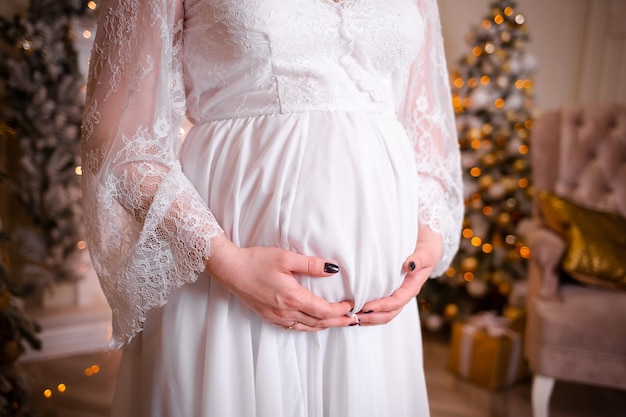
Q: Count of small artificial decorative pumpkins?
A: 0